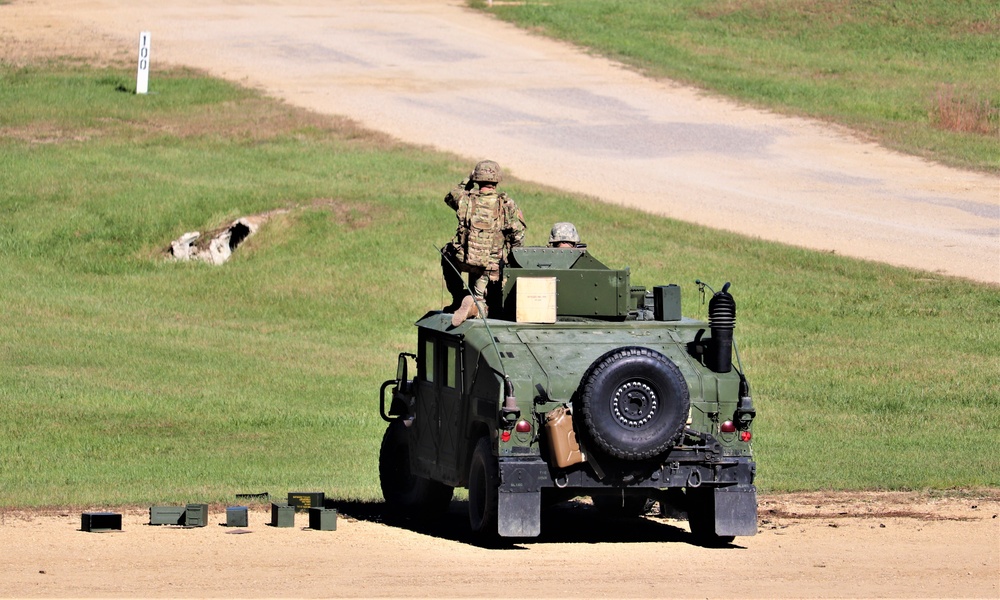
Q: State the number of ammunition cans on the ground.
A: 7